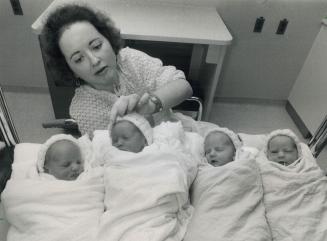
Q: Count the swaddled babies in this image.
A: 4